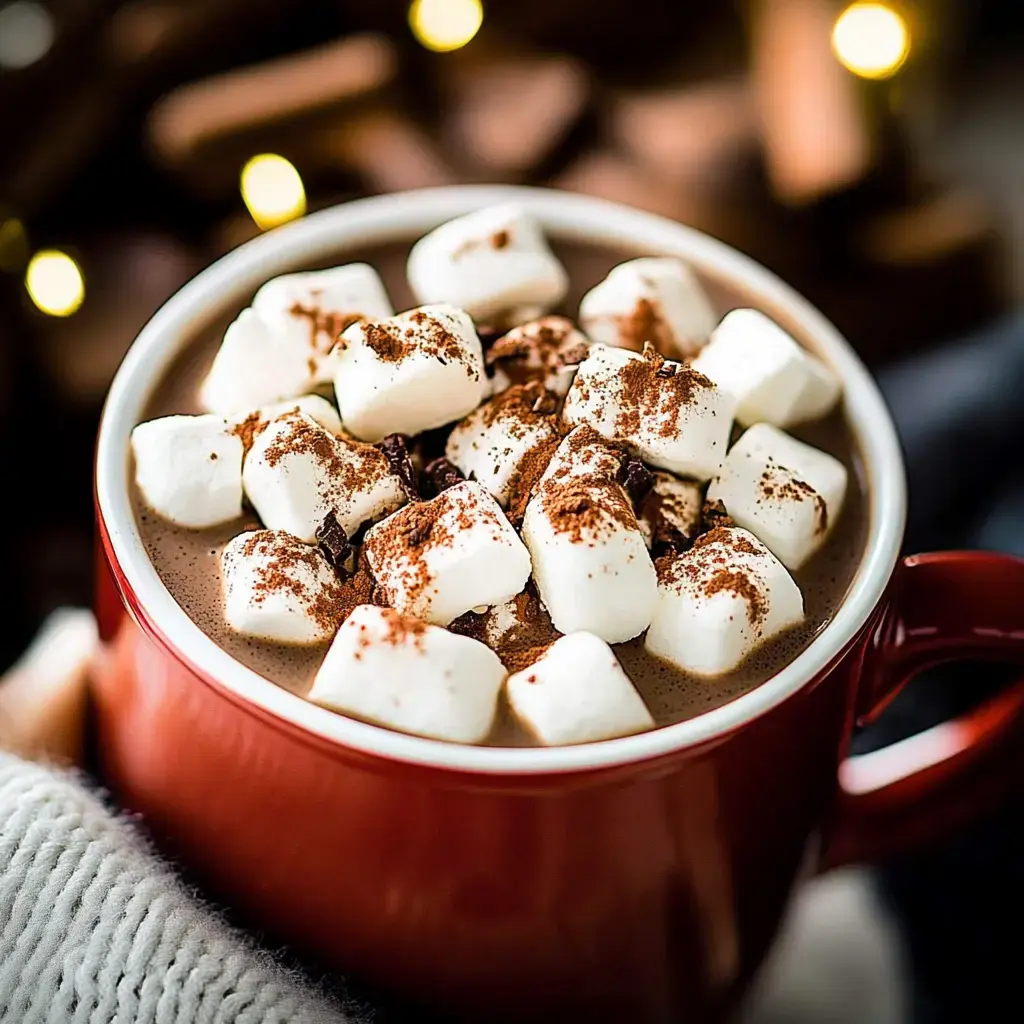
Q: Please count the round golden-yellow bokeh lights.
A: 4